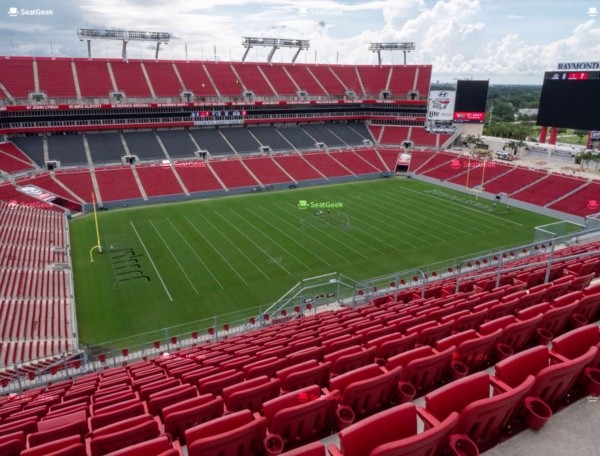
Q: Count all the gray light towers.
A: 3